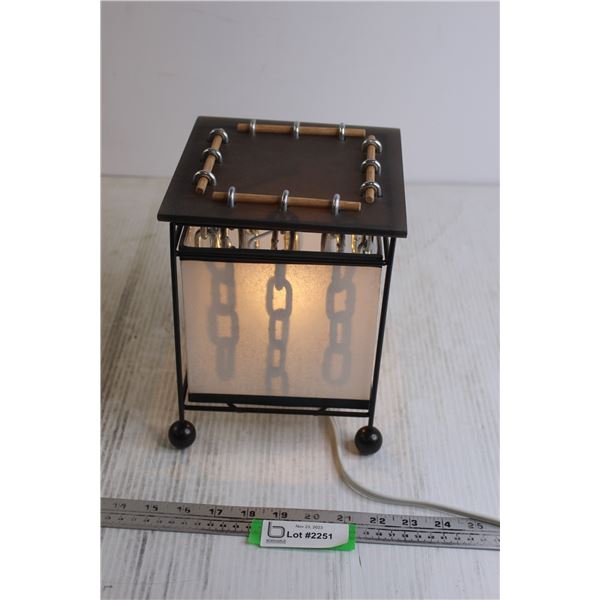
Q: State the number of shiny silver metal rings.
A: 12